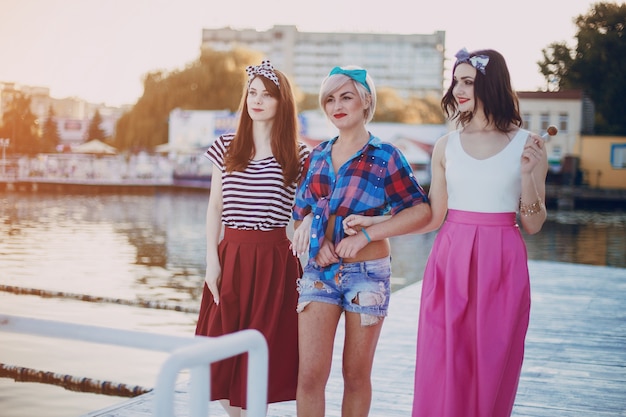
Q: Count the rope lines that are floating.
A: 2